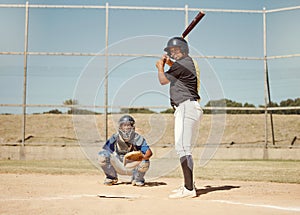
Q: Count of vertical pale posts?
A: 4